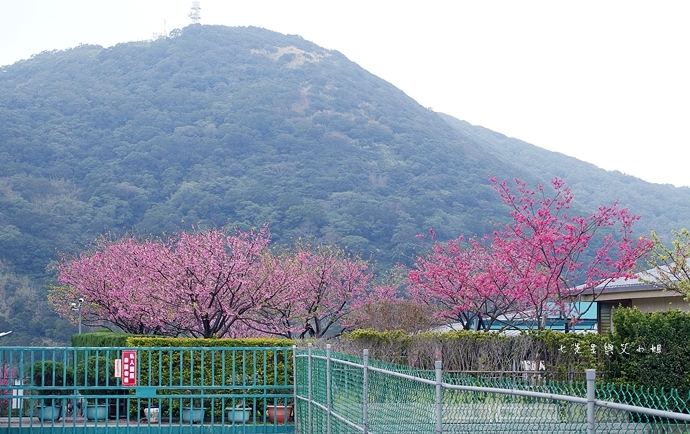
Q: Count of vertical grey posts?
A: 6